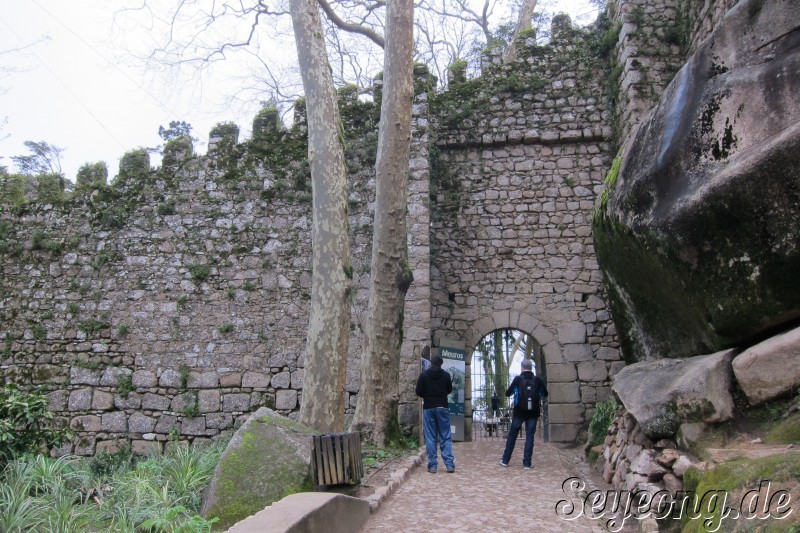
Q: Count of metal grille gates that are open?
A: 1